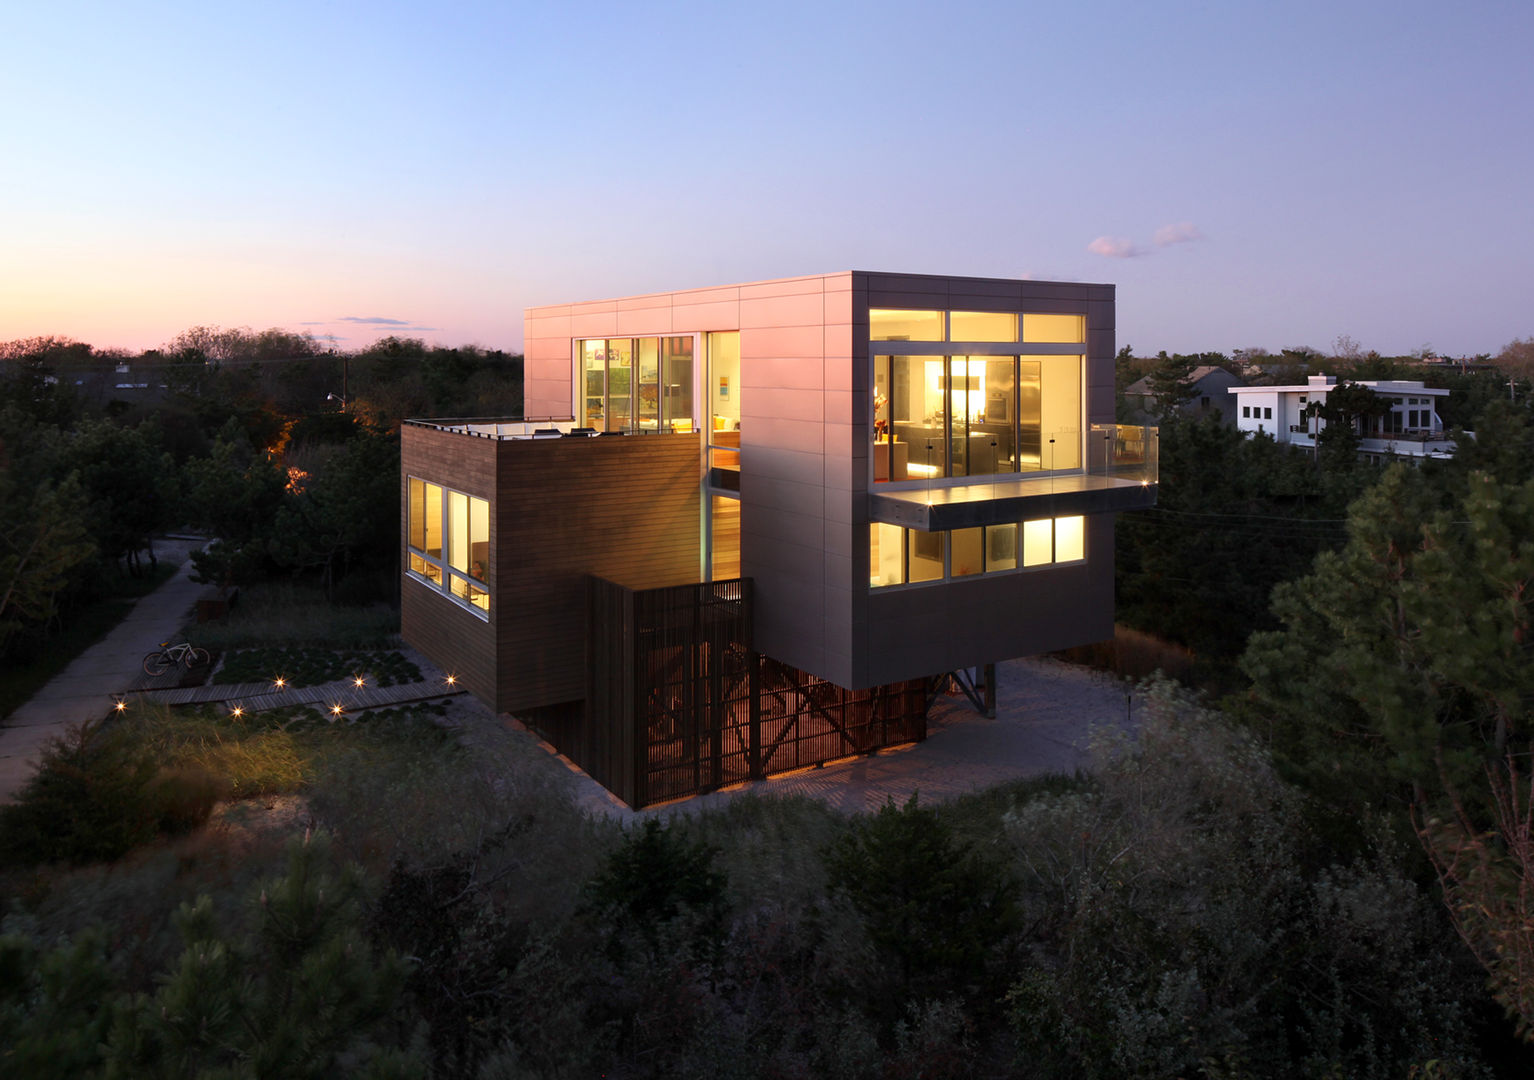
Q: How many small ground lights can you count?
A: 6